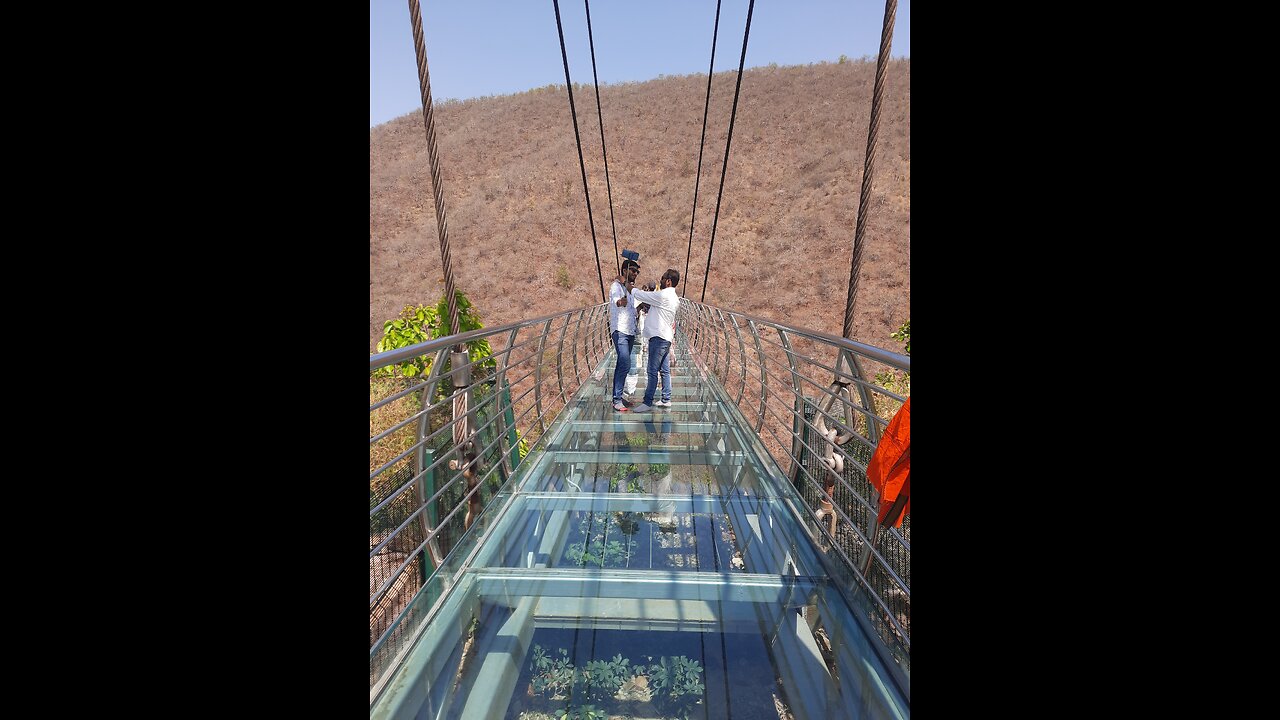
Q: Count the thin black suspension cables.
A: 4